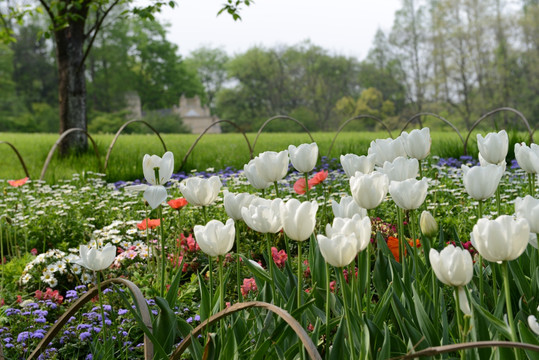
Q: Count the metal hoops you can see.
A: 11